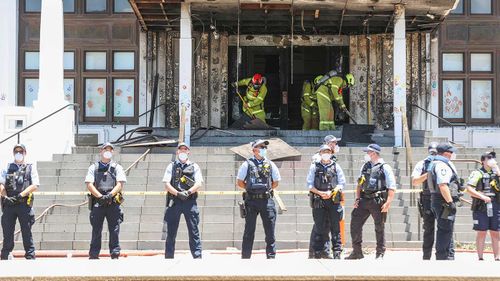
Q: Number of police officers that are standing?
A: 10